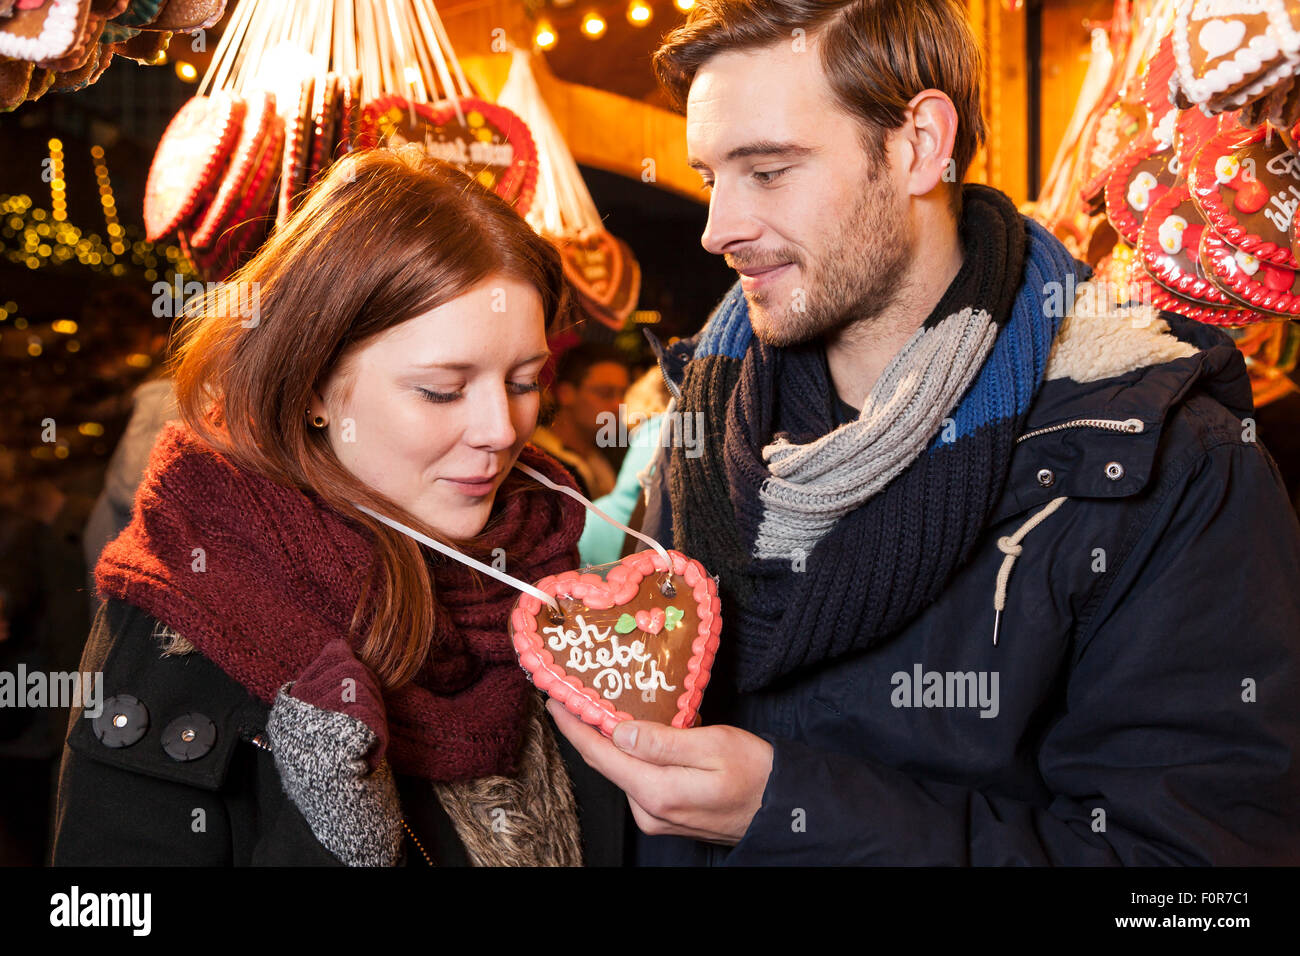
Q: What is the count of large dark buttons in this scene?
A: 2